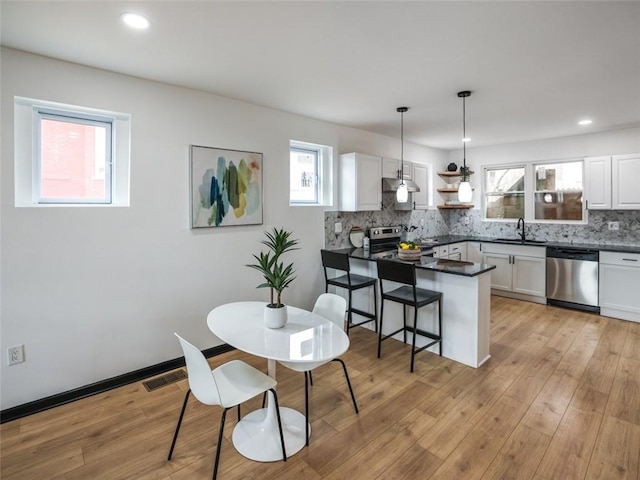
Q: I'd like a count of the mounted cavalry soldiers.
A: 0